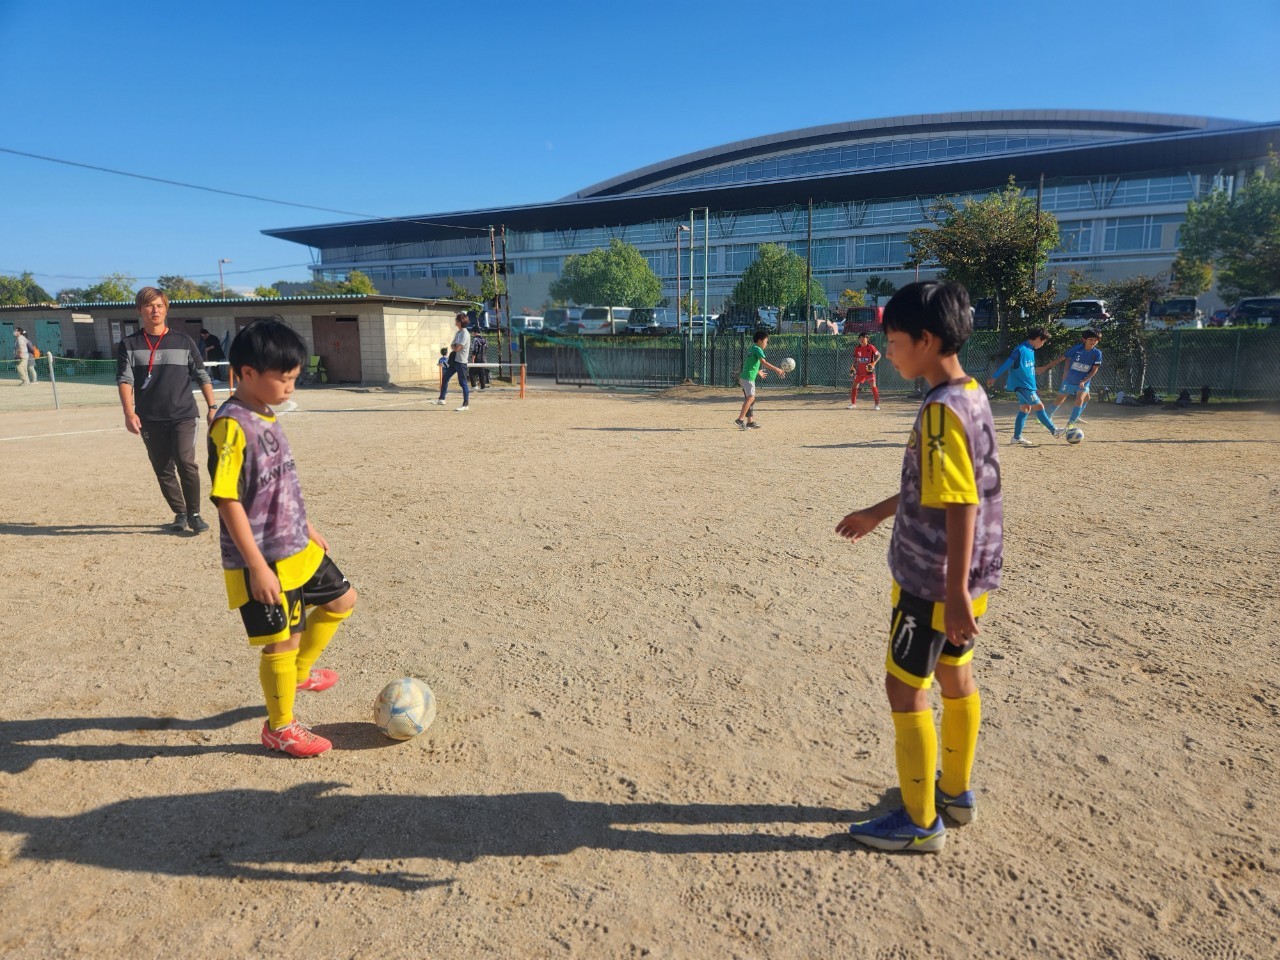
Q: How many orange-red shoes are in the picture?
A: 2